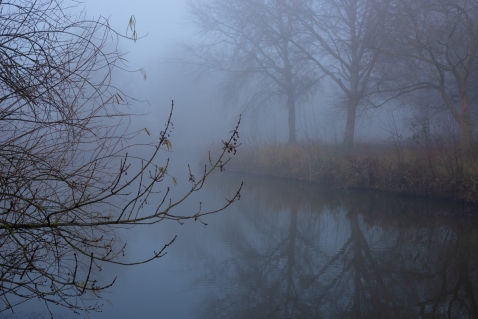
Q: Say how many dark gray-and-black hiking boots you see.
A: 0